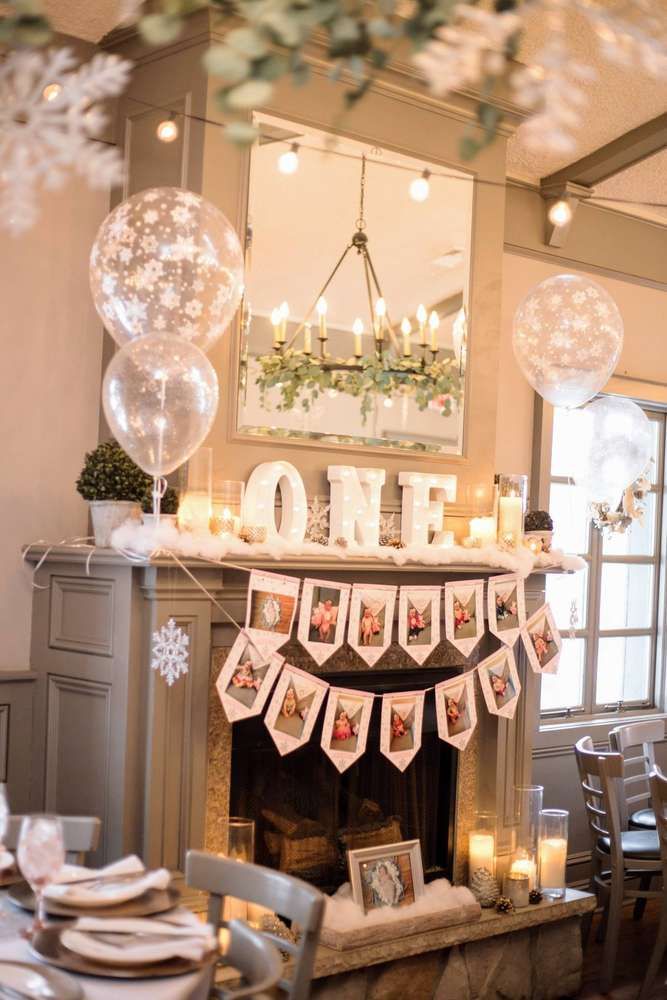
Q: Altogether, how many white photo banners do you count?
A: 13